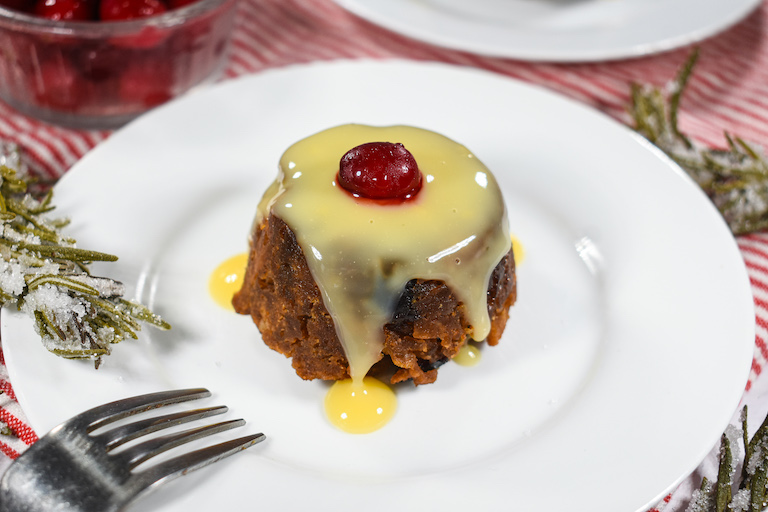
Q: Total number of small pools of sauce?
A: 4